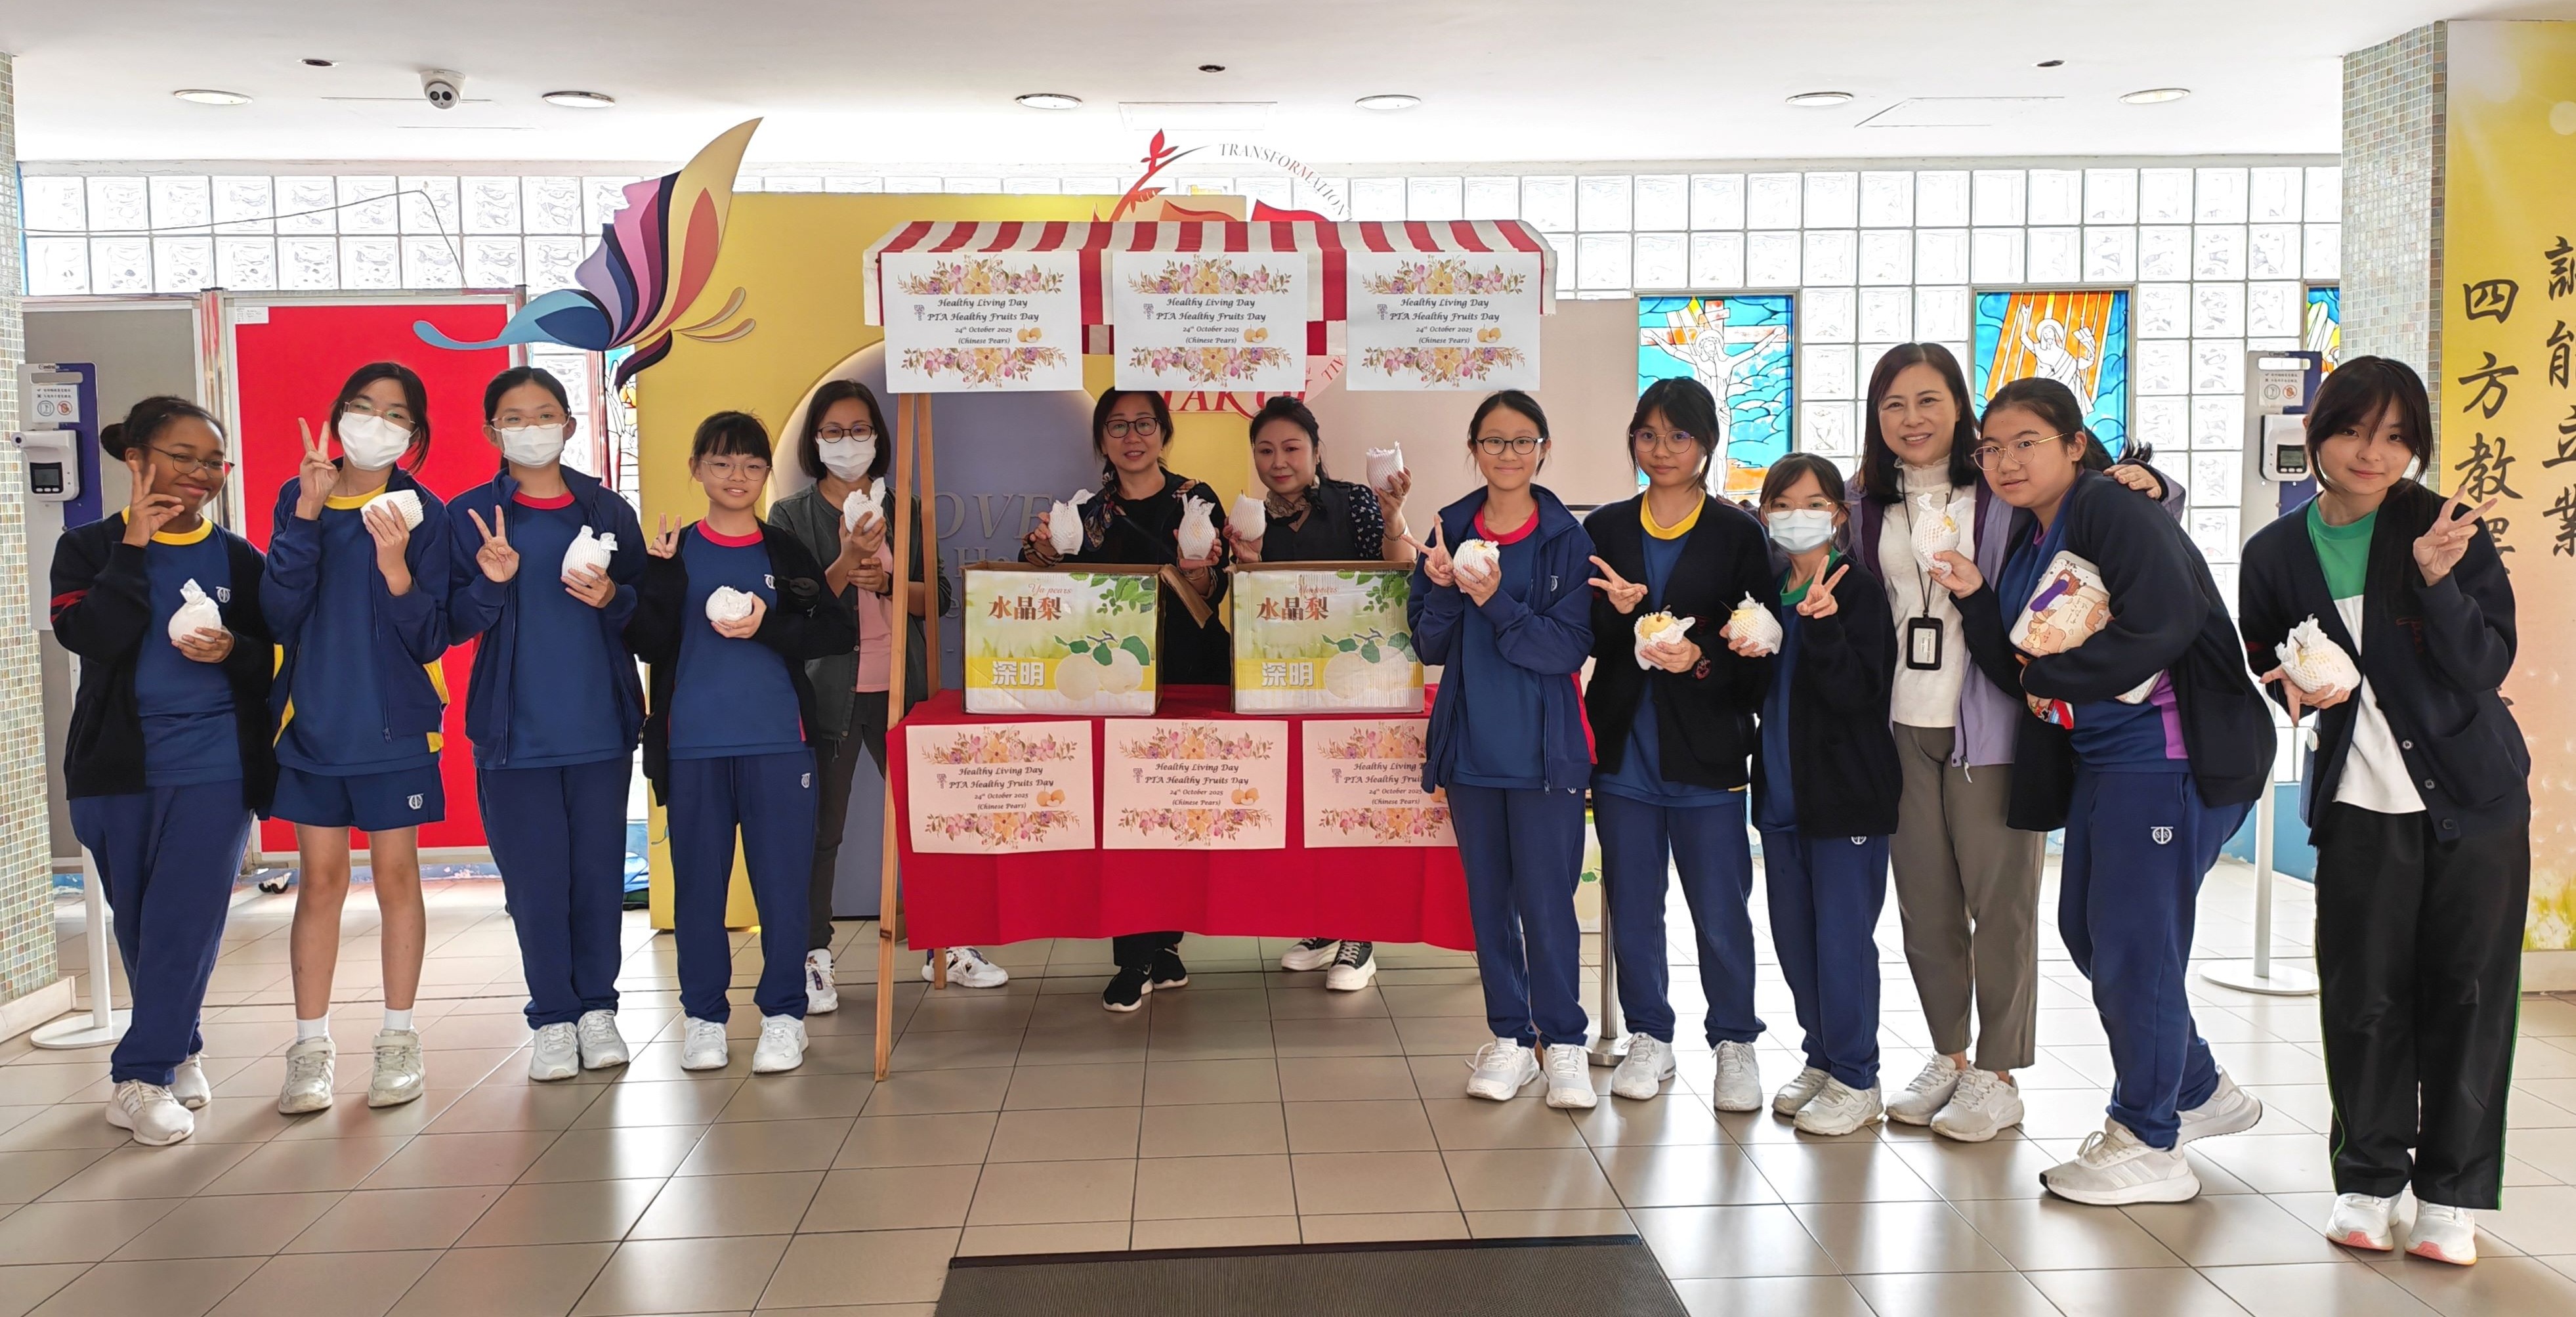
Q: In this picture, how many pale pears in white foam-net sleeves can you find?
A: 14